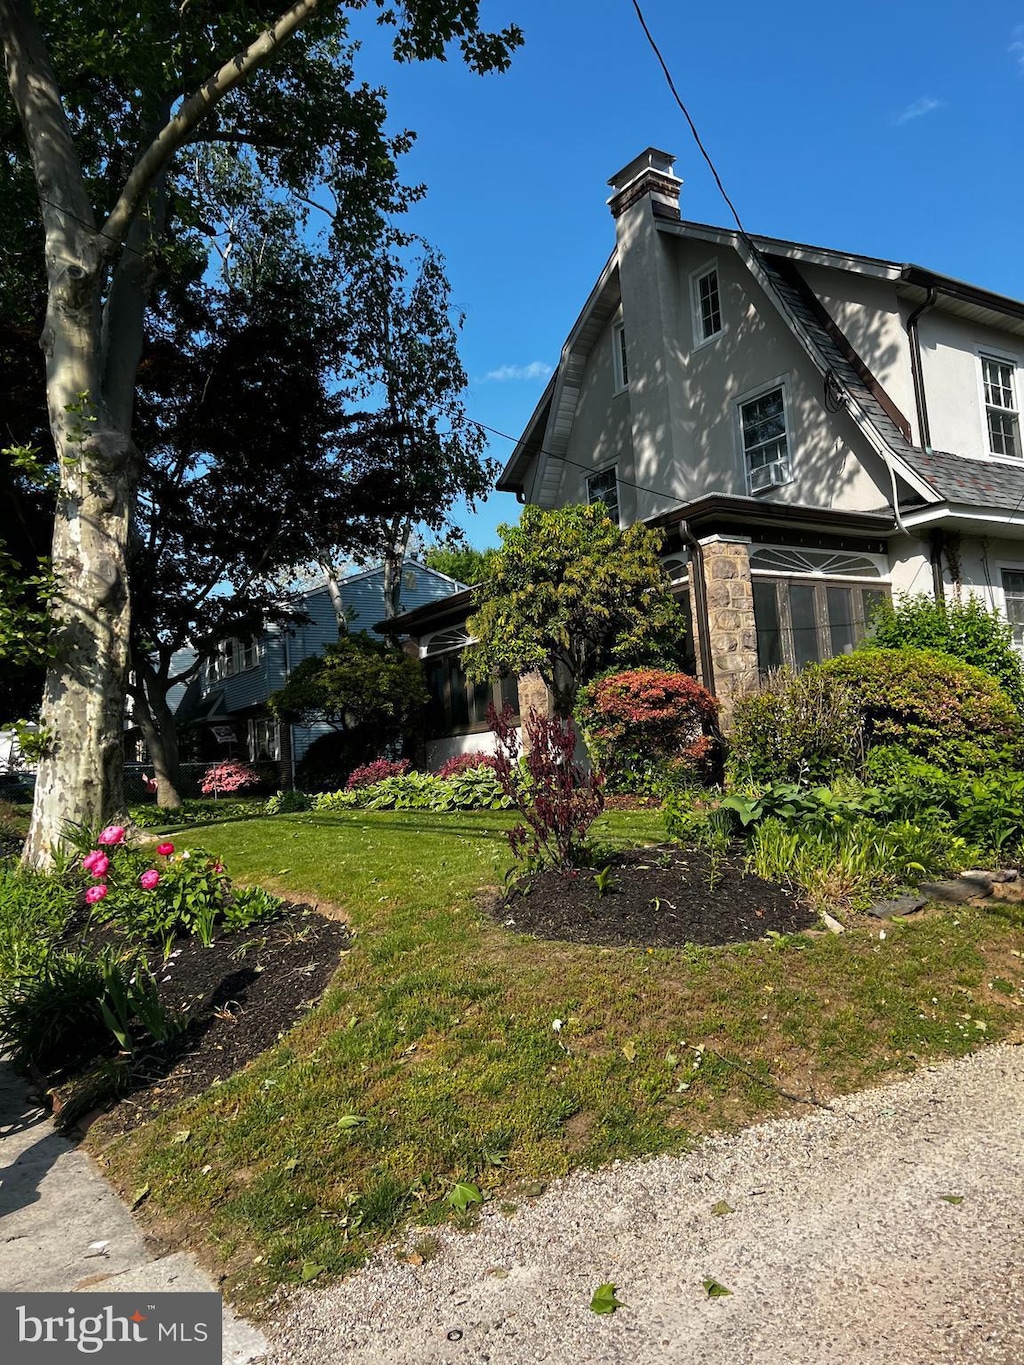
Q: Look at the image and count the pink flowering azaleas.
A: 3